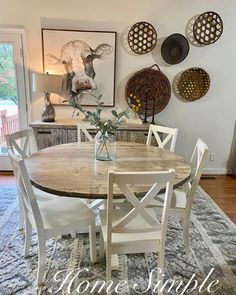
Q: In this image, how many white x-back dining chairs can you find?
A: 6